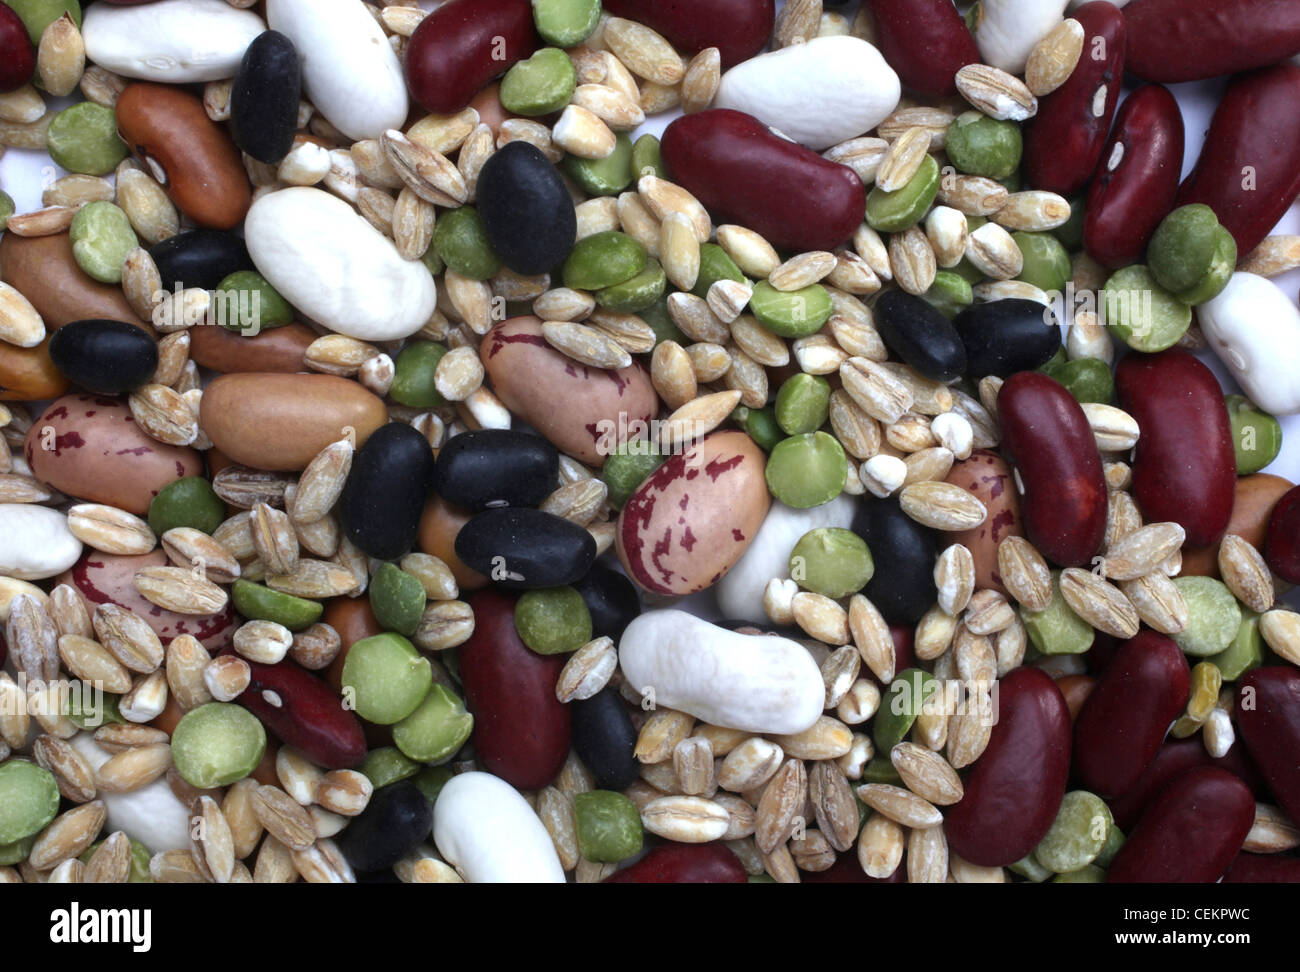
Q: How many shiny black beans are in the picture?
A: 13